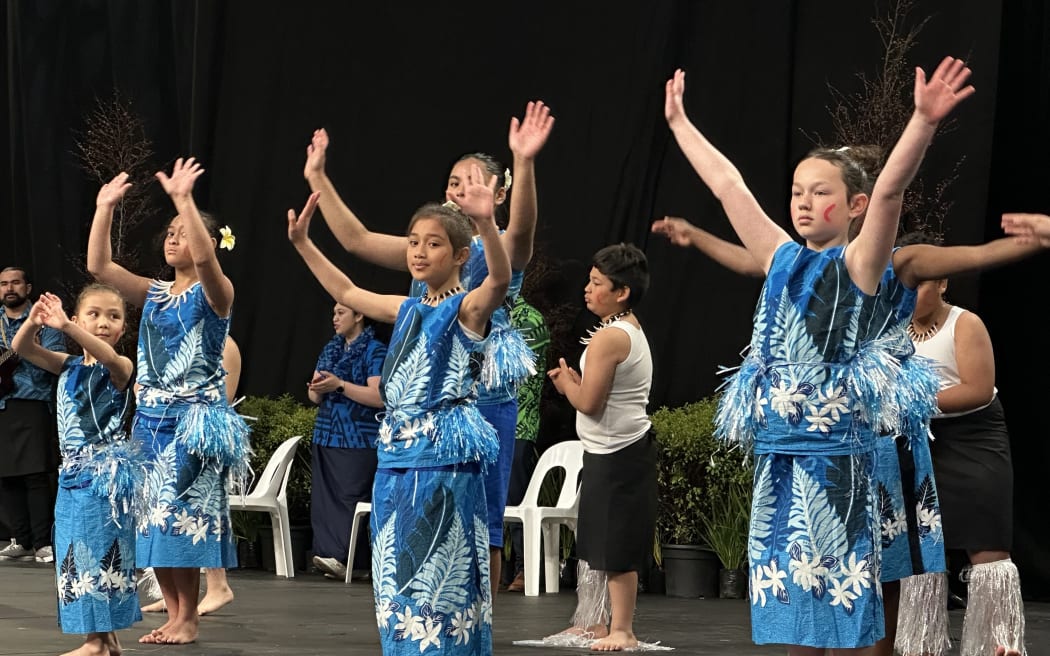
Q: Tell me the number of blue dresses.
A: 6